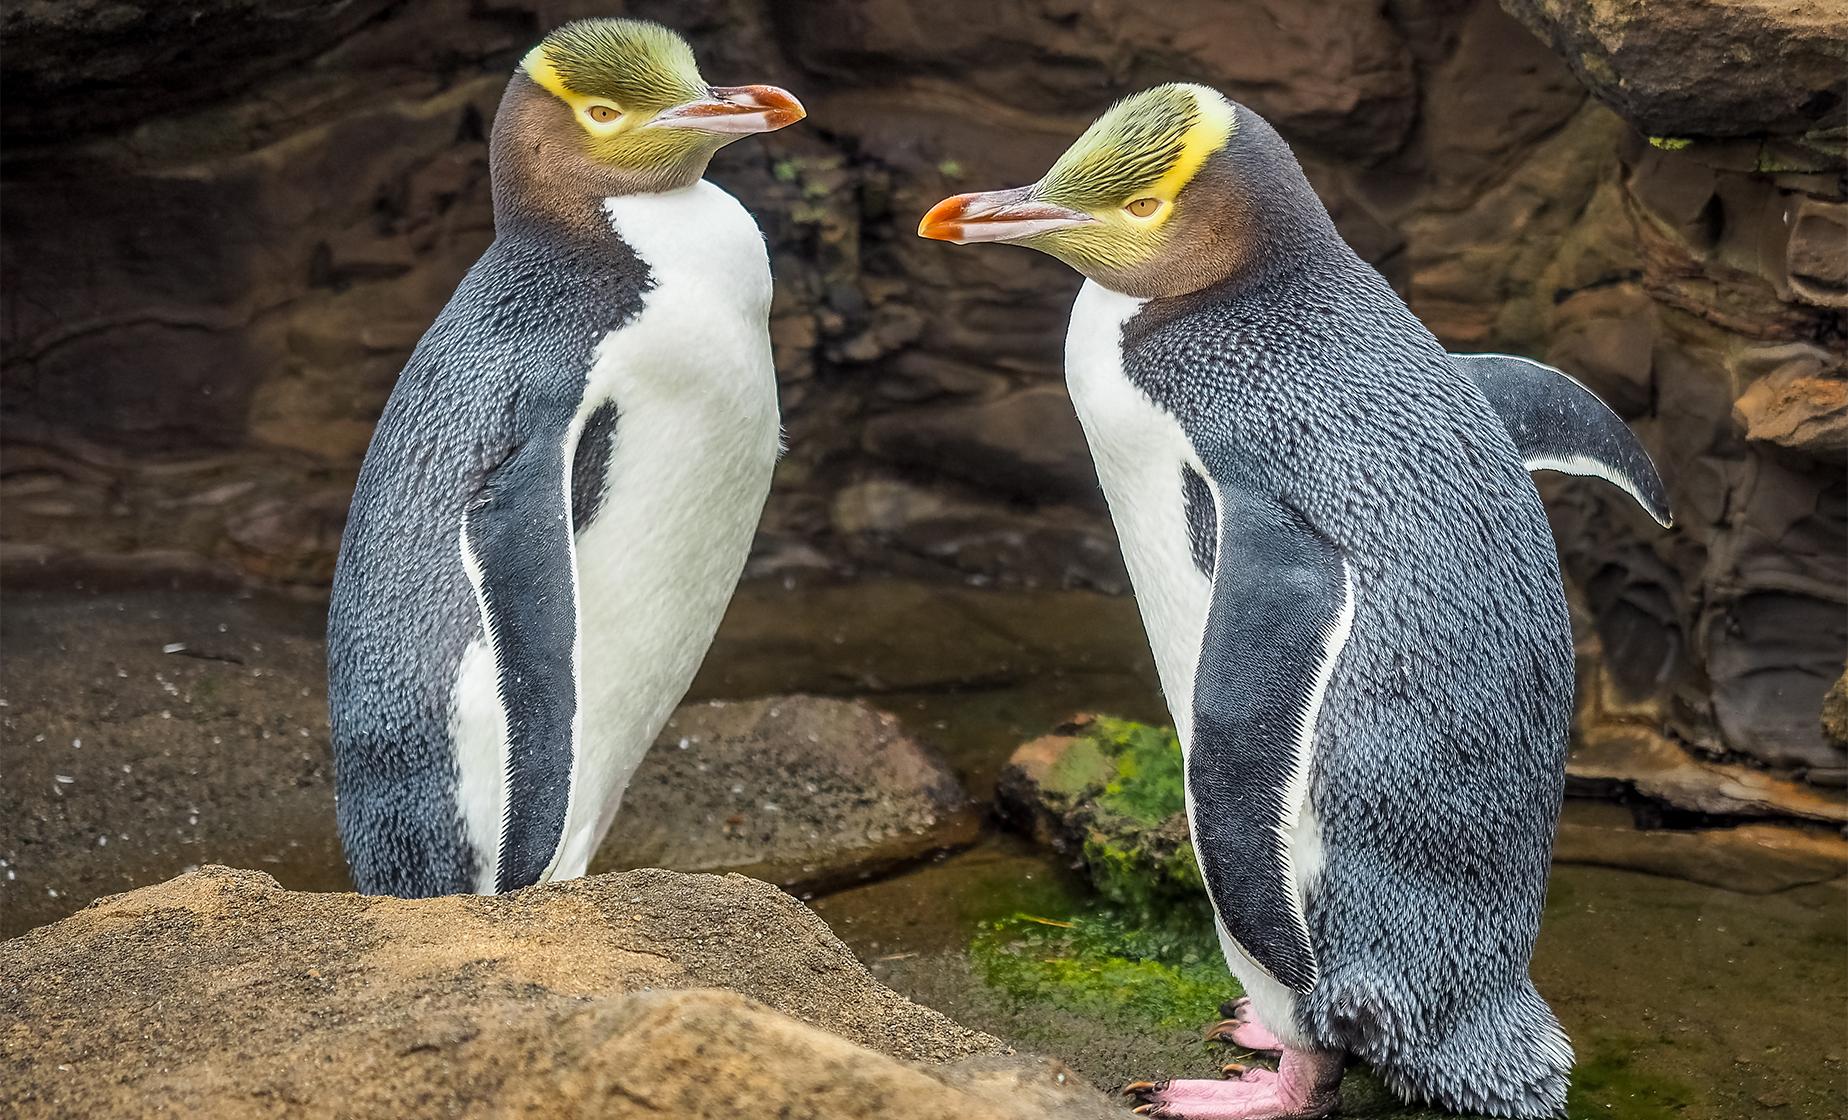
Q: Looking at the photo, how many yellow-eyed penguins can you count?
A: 2